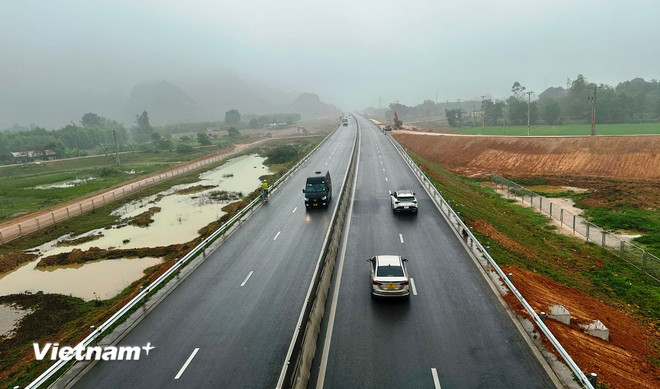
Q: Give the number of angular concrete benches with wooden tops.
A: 0